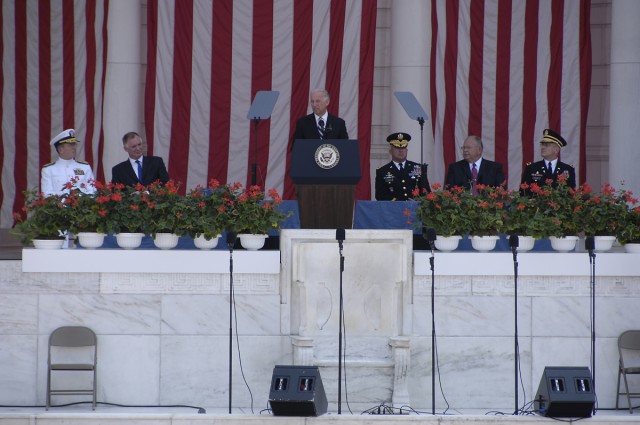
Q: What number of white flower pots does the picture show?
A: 12